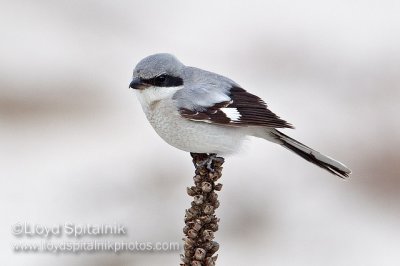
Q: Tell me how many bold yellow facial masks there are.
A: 0